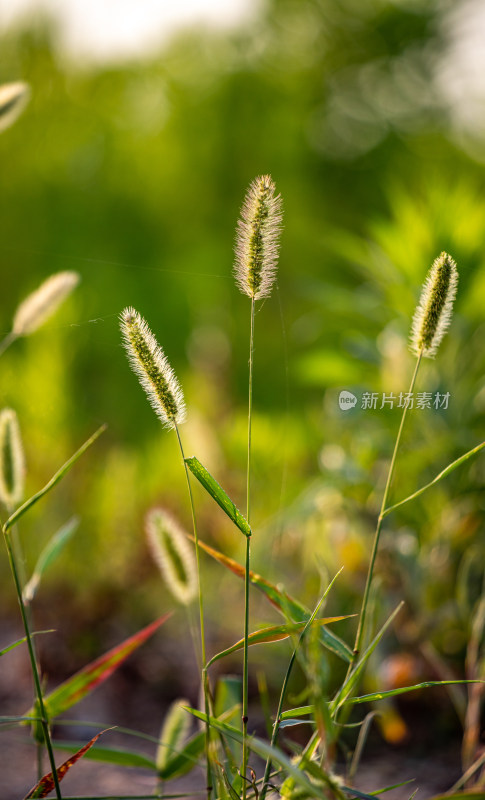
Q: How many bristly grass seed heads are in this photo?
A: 8